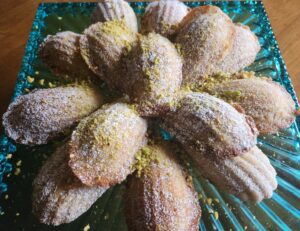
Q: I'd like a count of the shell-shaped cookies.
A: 14